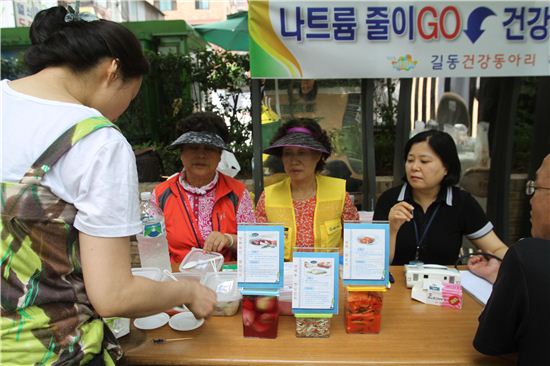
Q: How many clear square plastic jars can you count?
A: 3